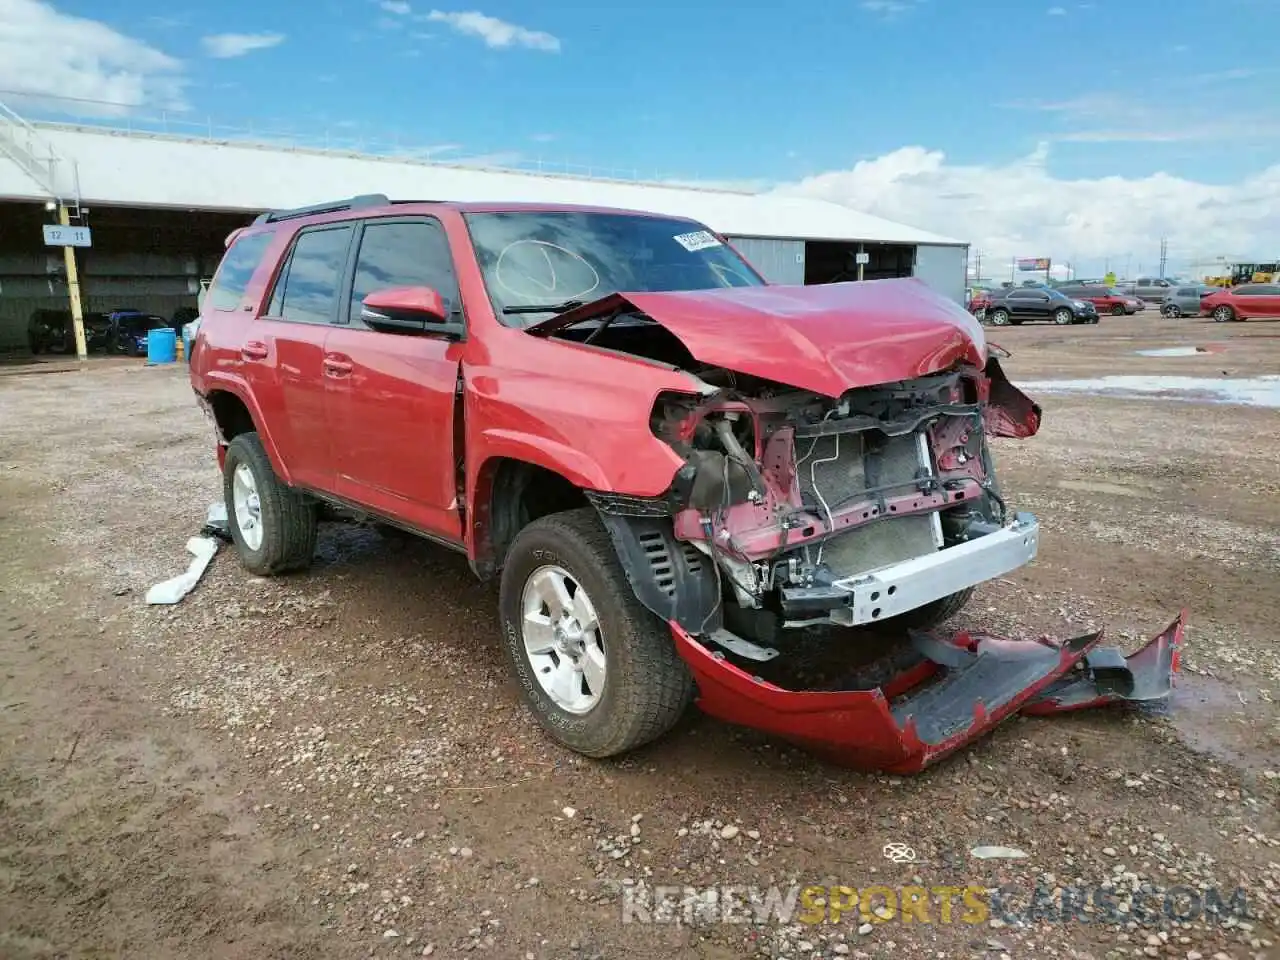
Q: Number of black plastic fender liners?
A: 1